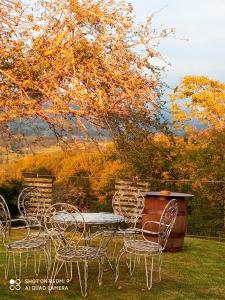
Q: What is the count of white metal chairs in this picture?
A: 5